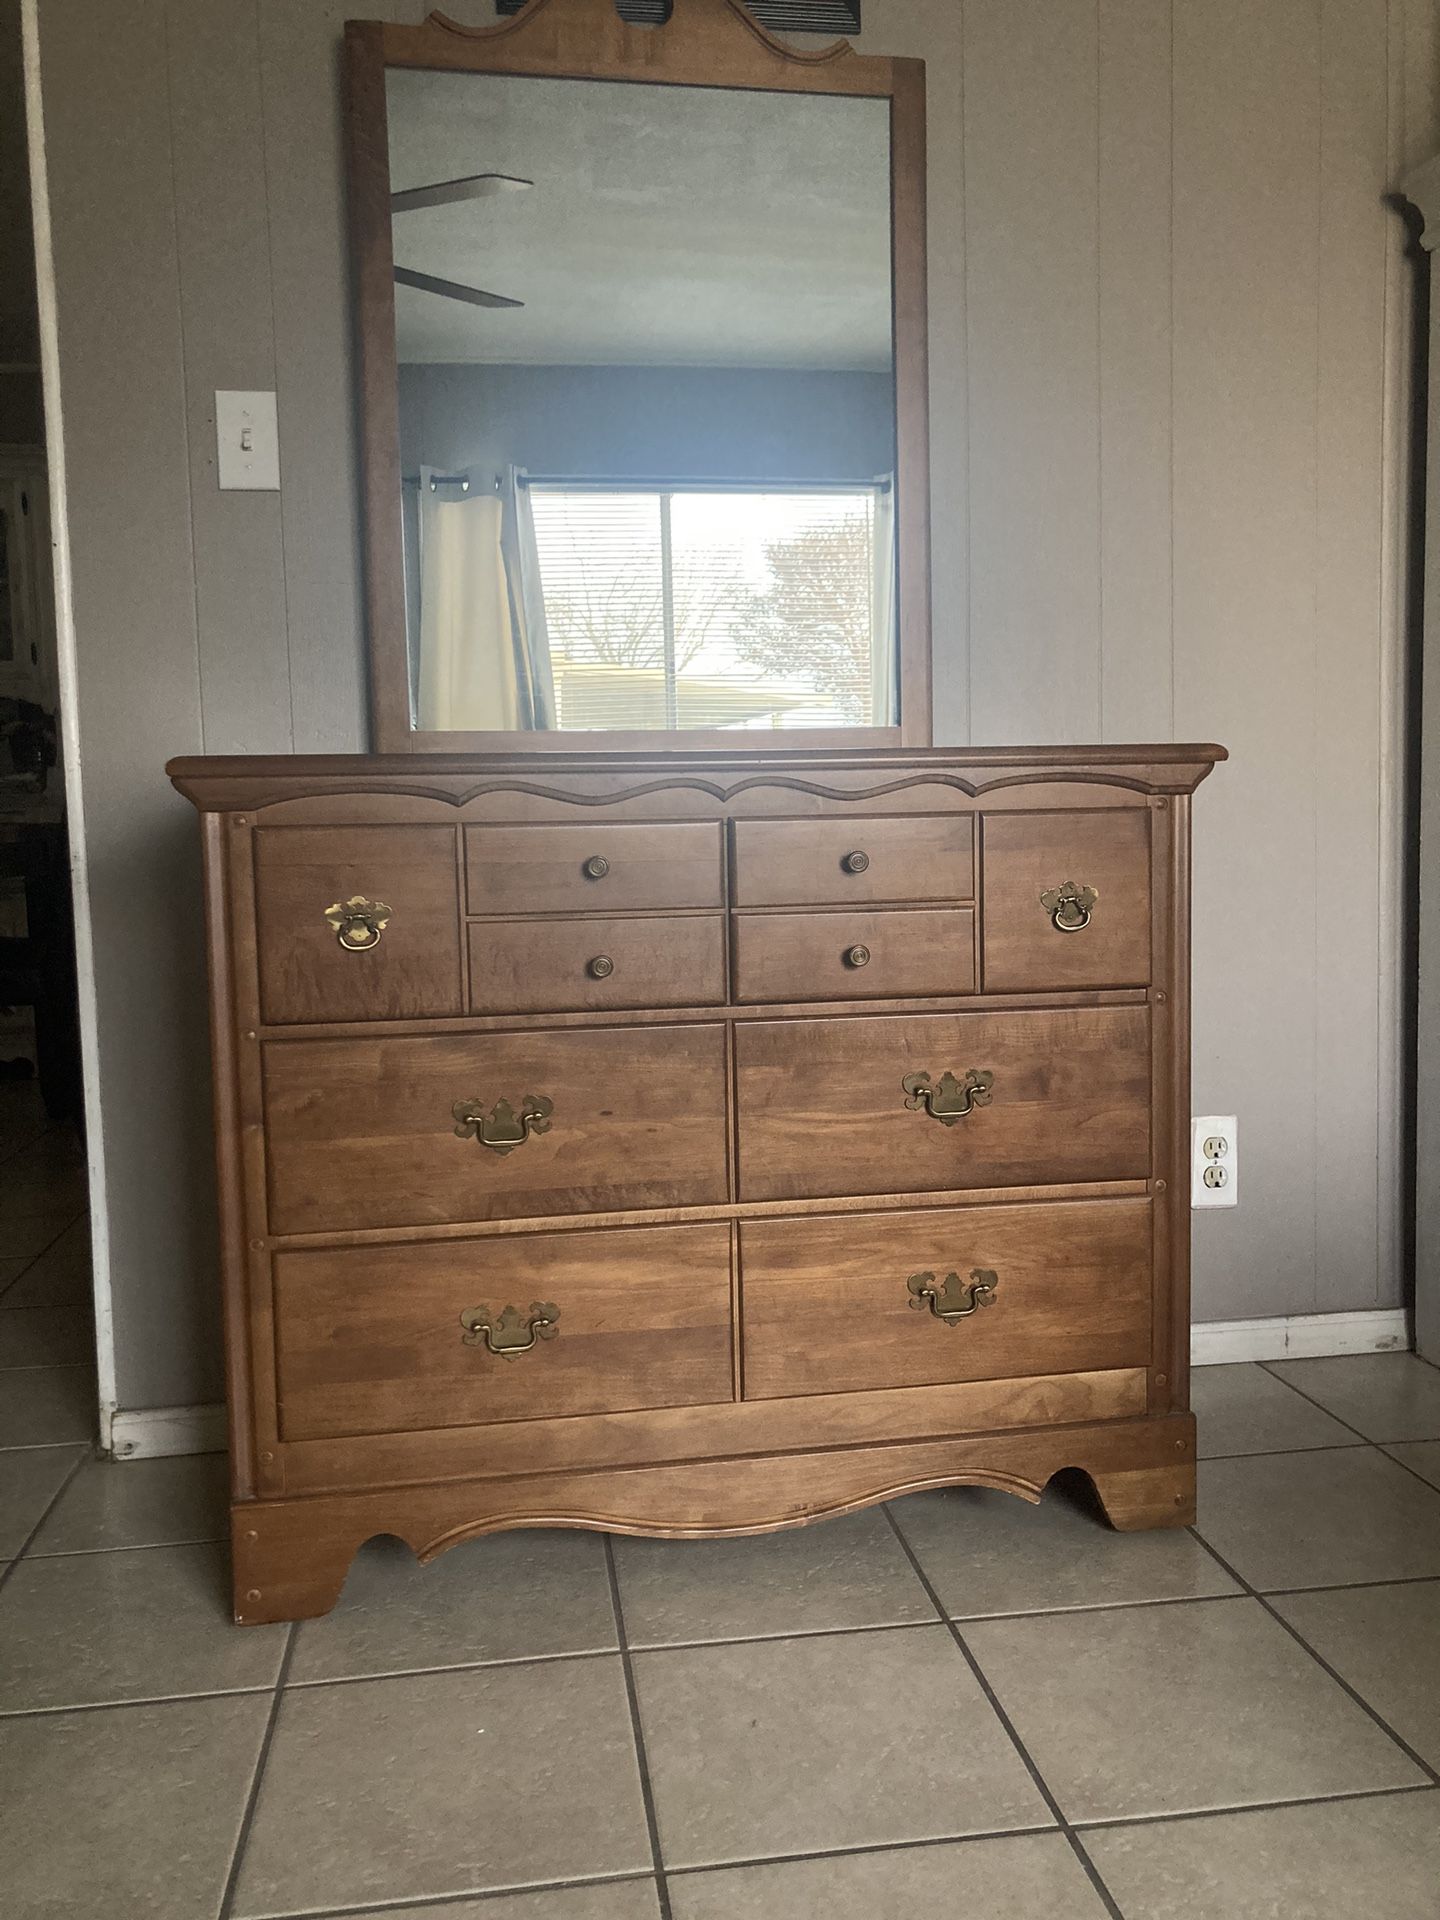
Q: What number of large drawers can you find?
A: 4